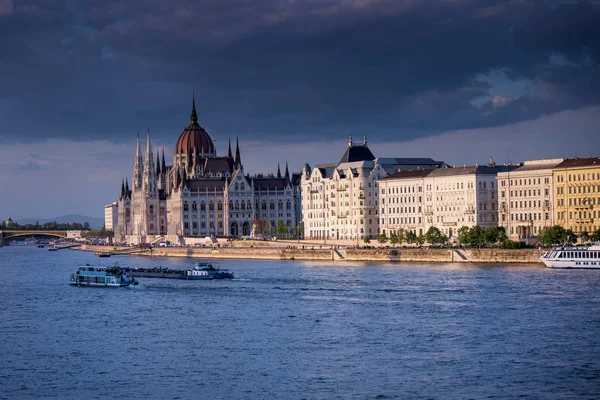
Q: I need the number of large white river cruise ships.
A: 1